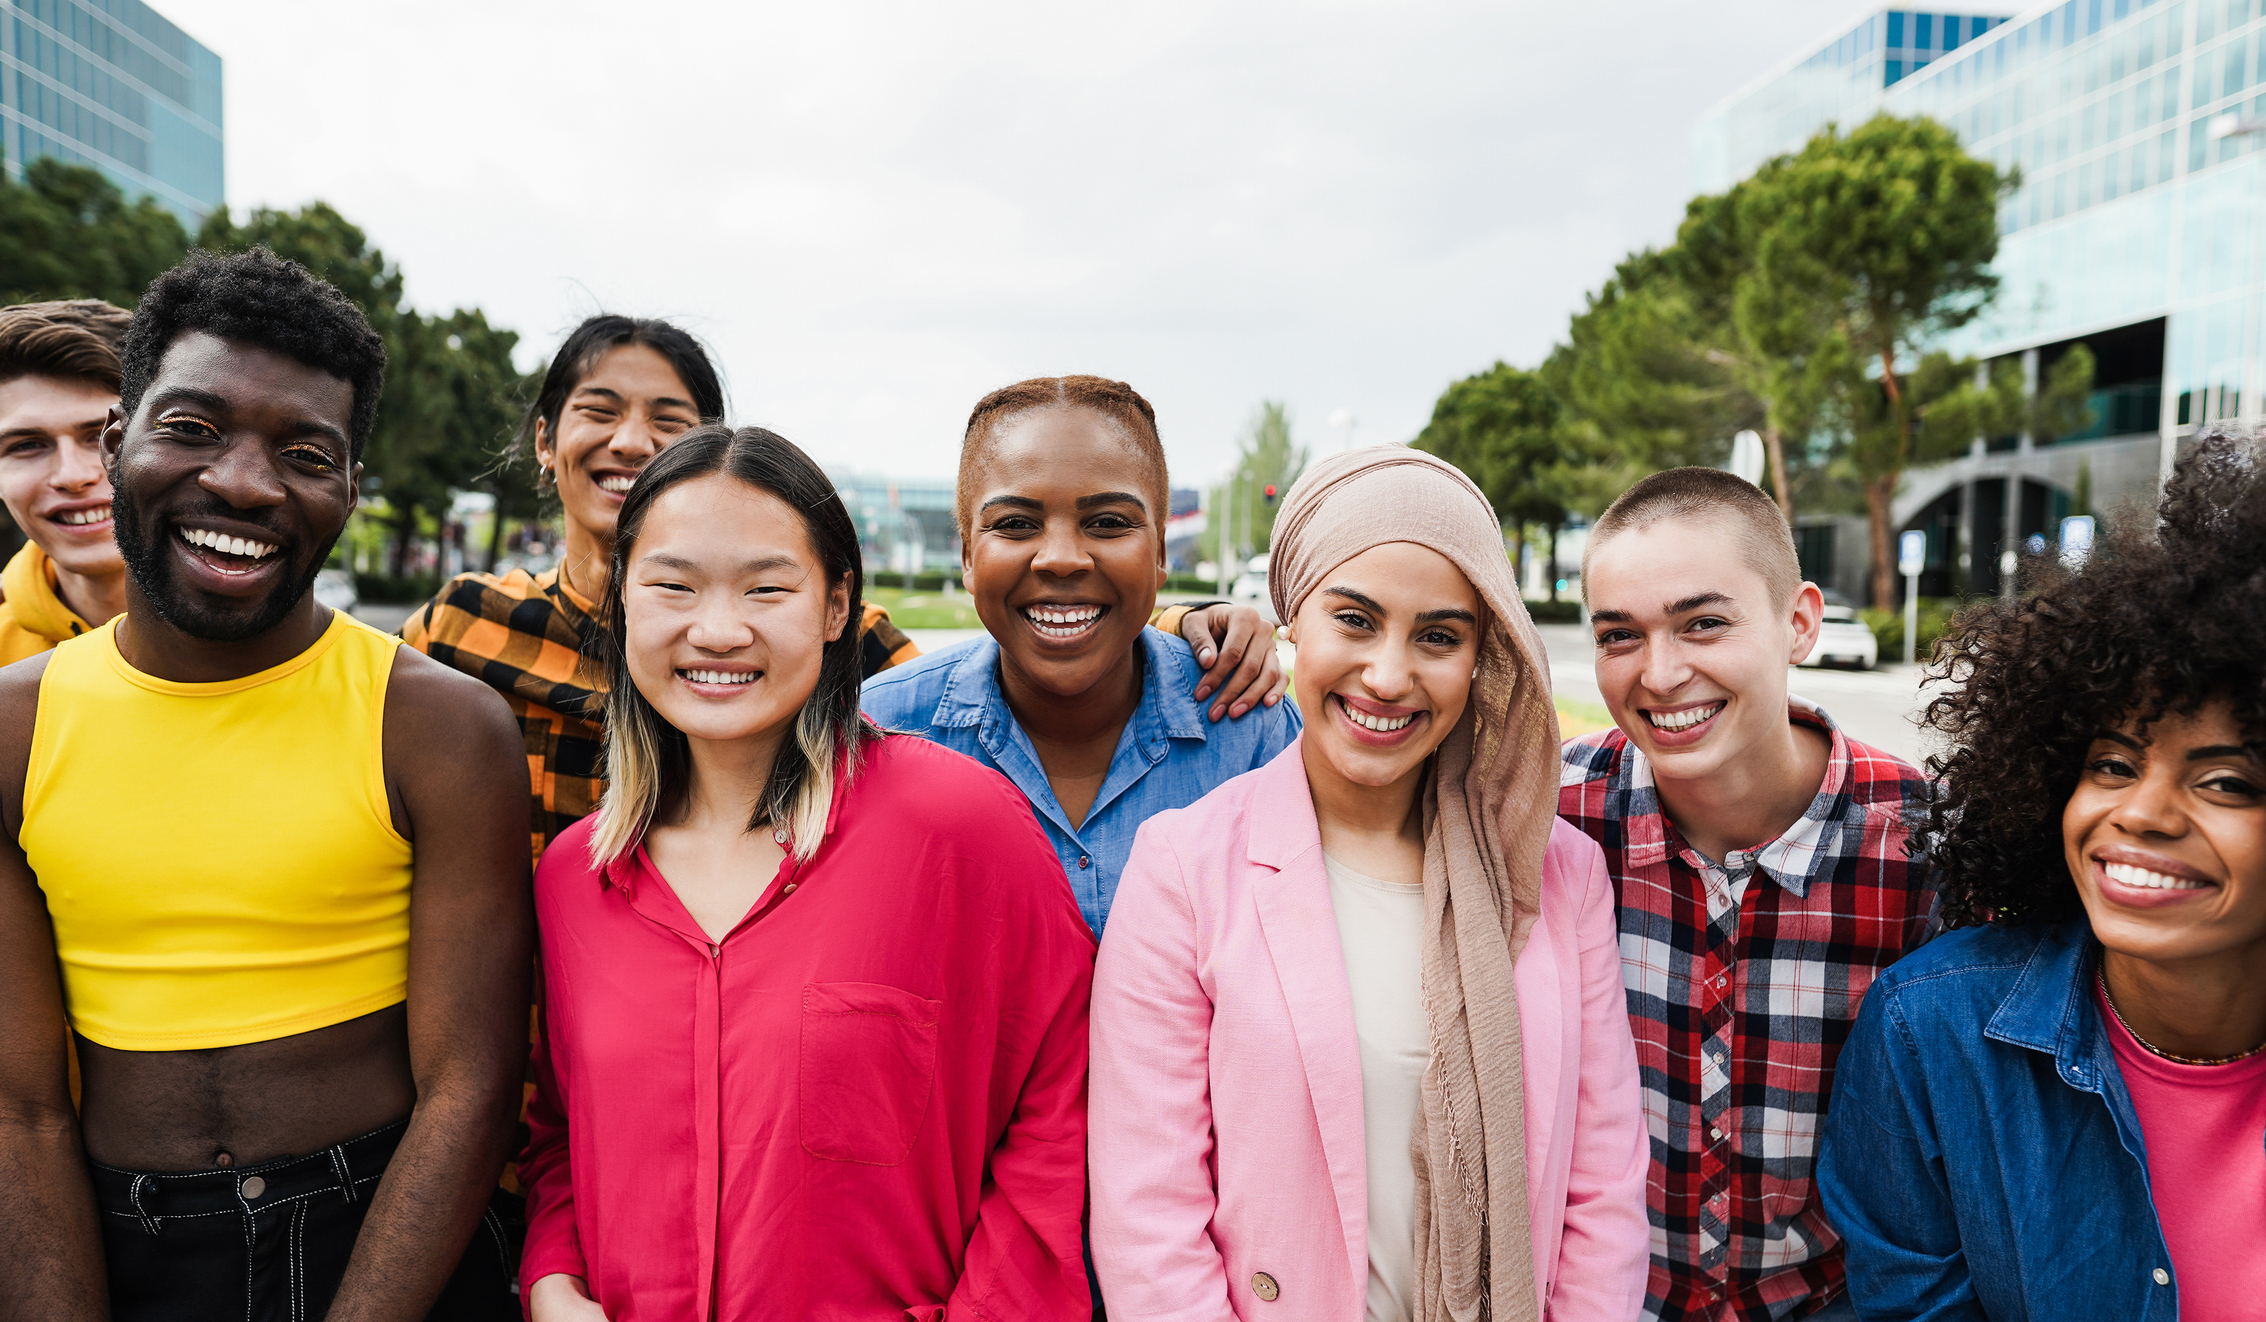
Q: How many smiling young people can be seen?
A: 8